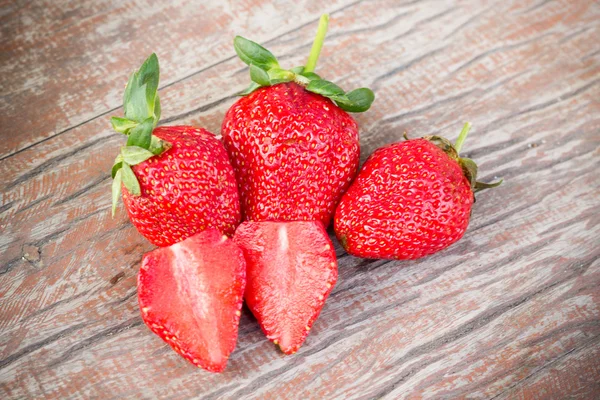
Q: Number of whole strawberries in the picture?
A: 3